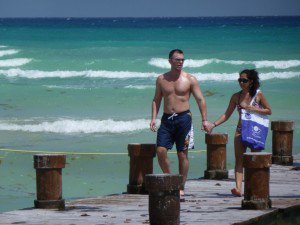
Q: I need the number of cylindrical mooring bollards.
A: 6